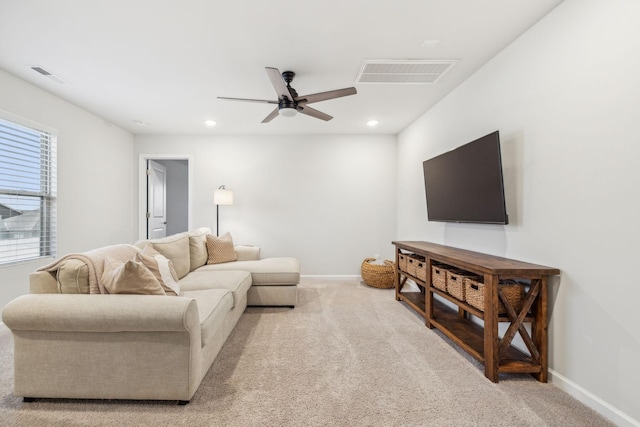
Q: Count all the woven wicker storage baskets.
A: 7